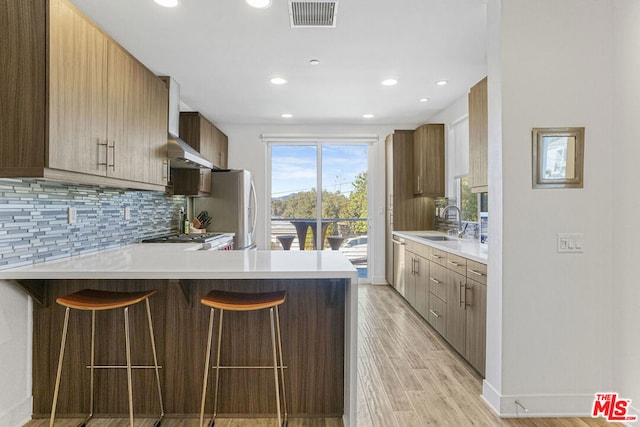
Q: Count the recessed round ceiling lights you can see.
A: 8